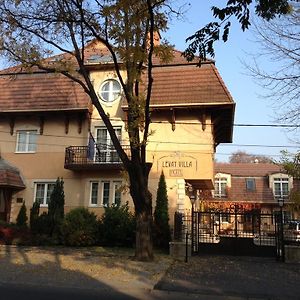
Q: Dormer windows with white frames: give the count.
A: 2